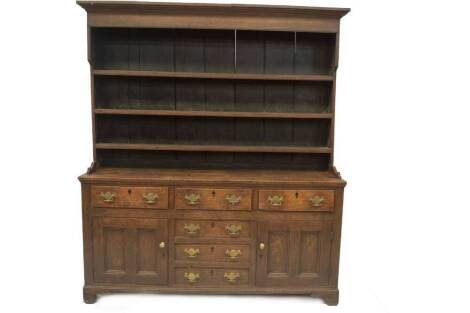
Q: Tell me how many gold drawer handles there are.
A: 12